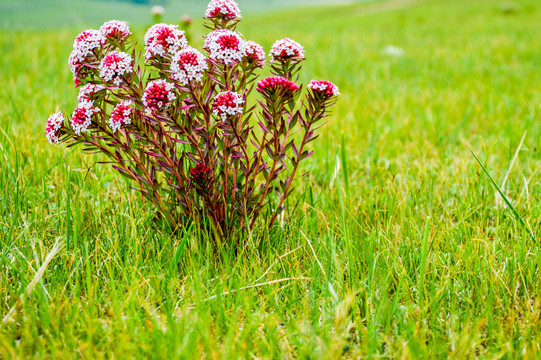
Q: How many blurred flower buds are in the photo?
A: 2